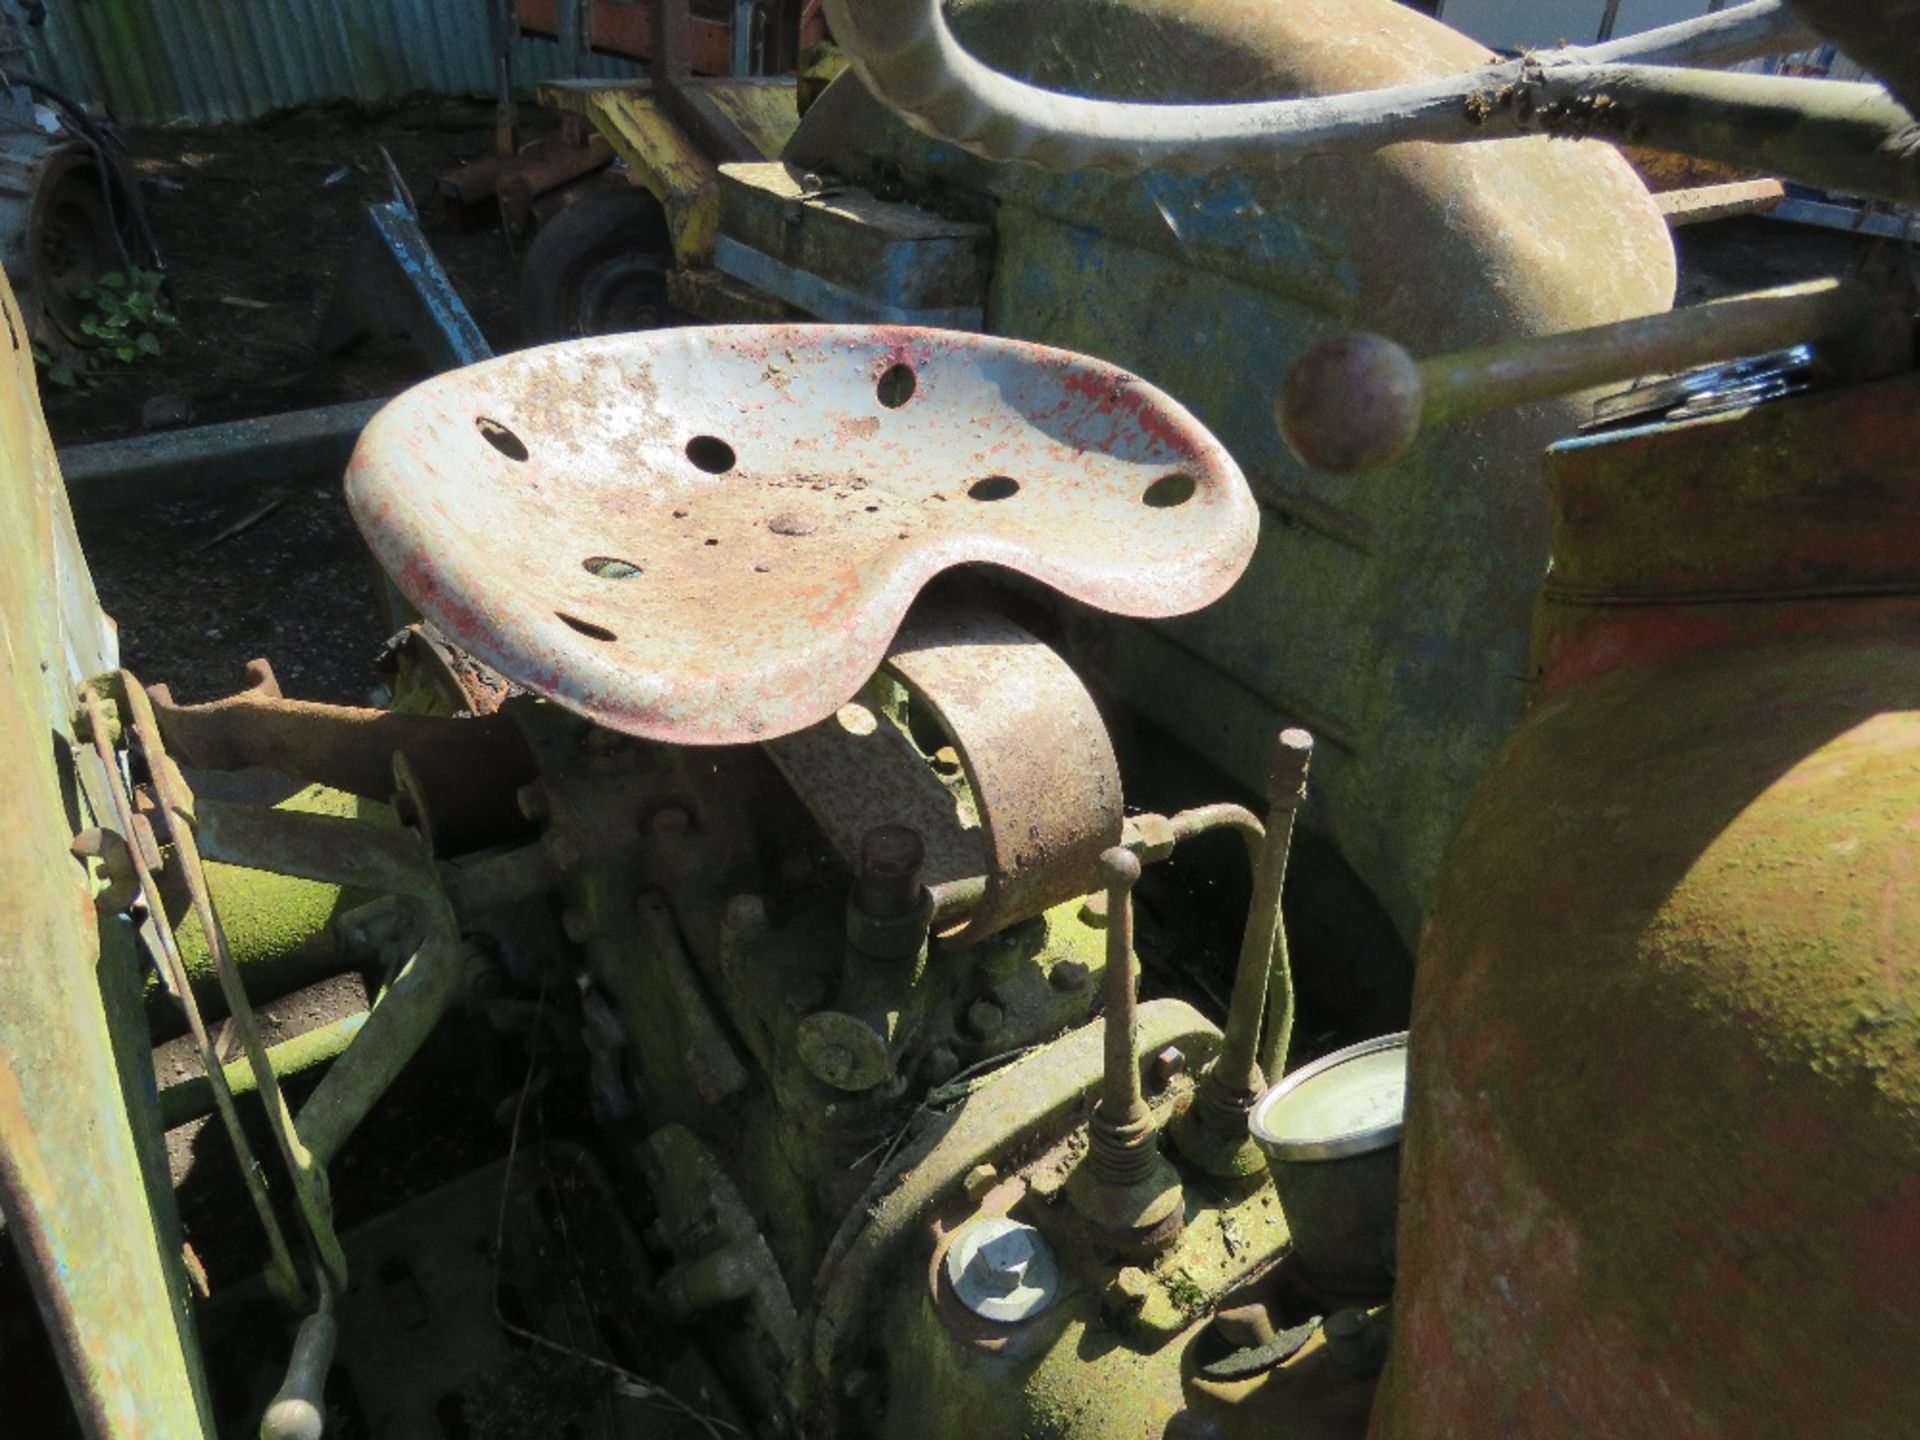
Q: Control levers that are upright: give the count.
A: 2